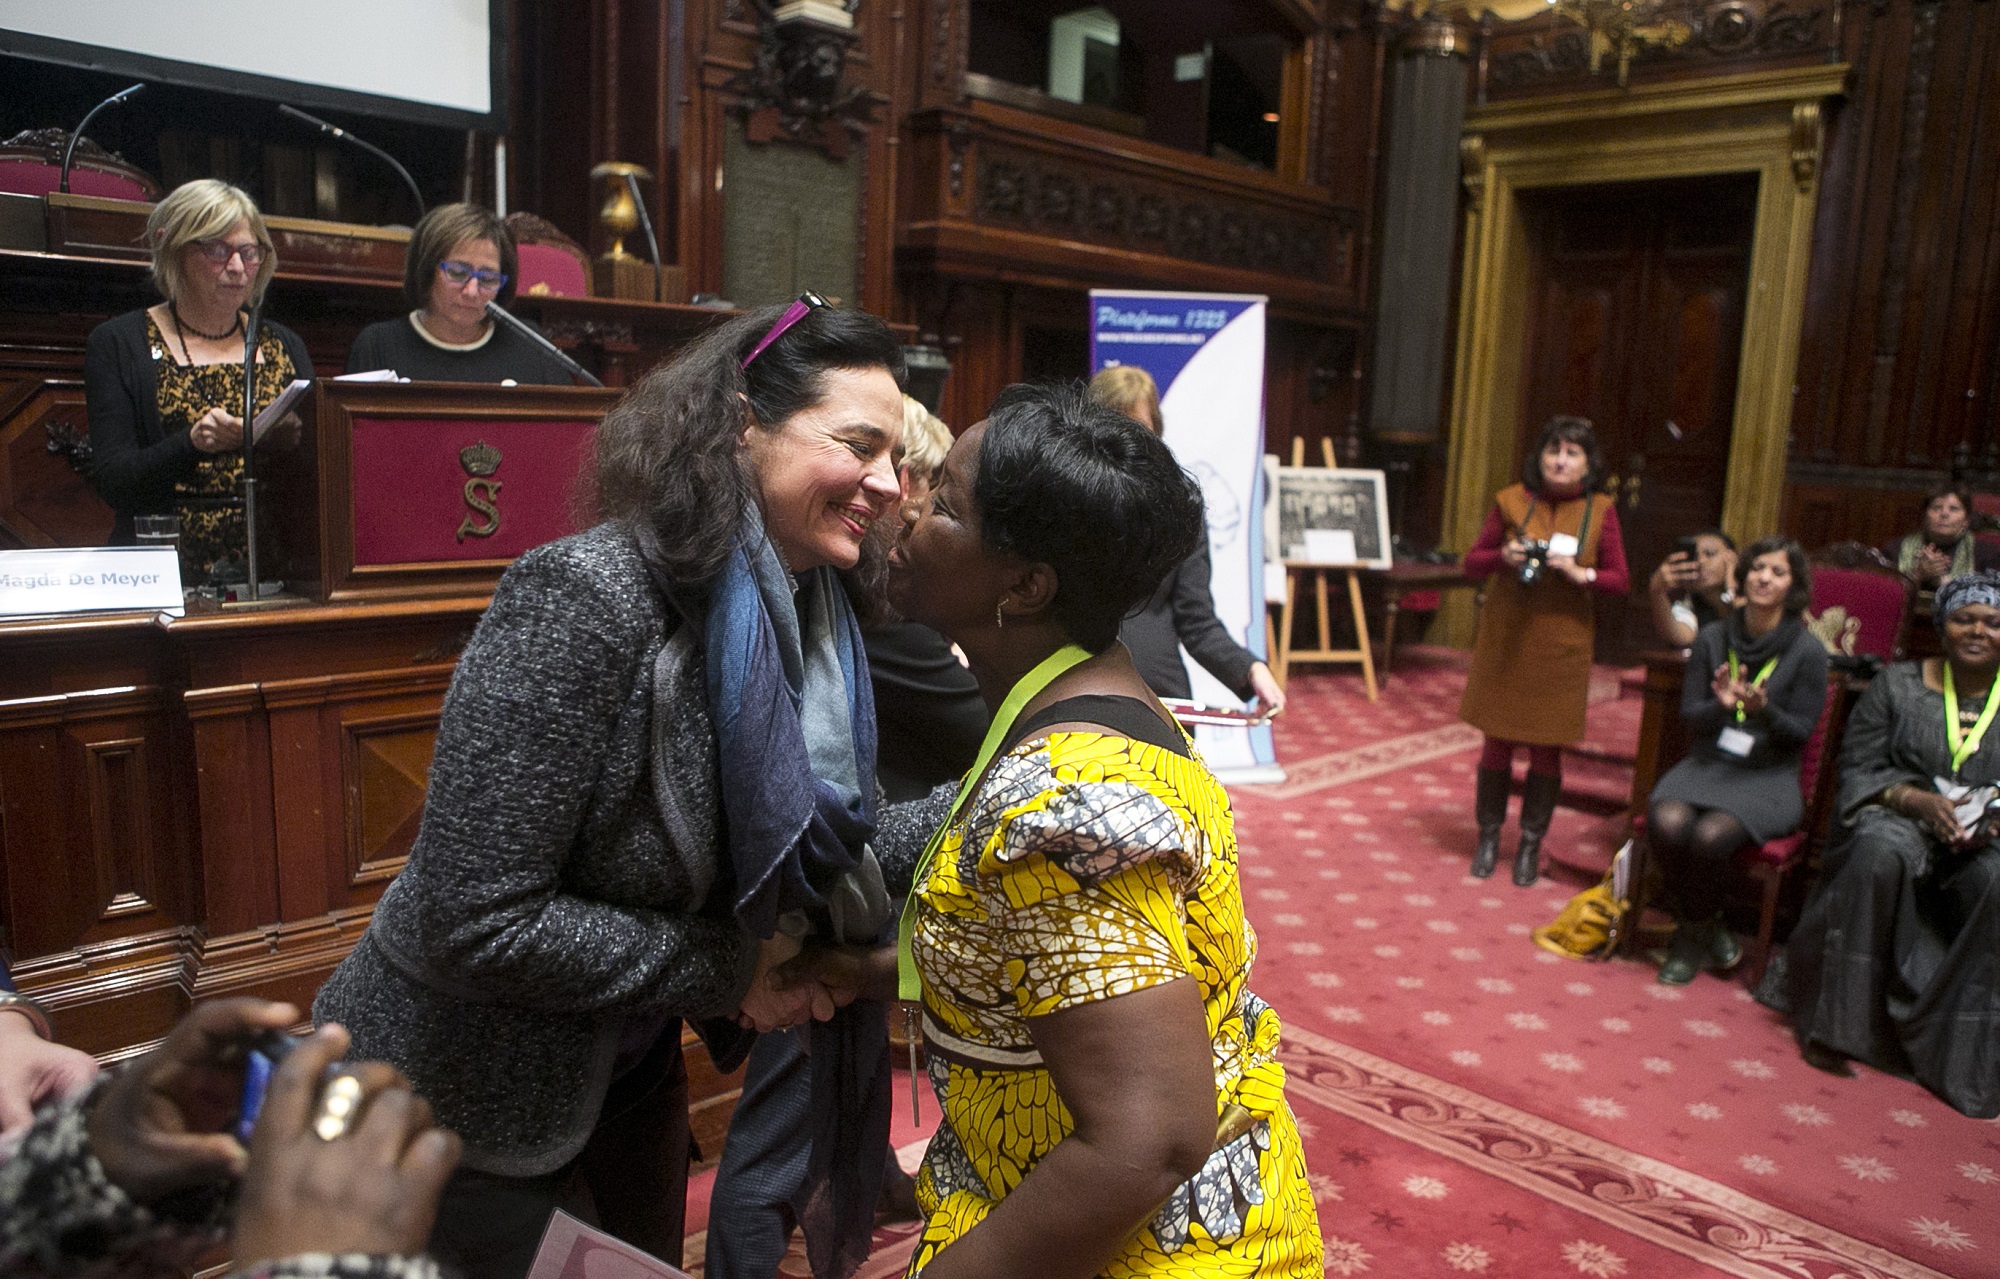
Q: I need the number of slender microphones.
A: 5